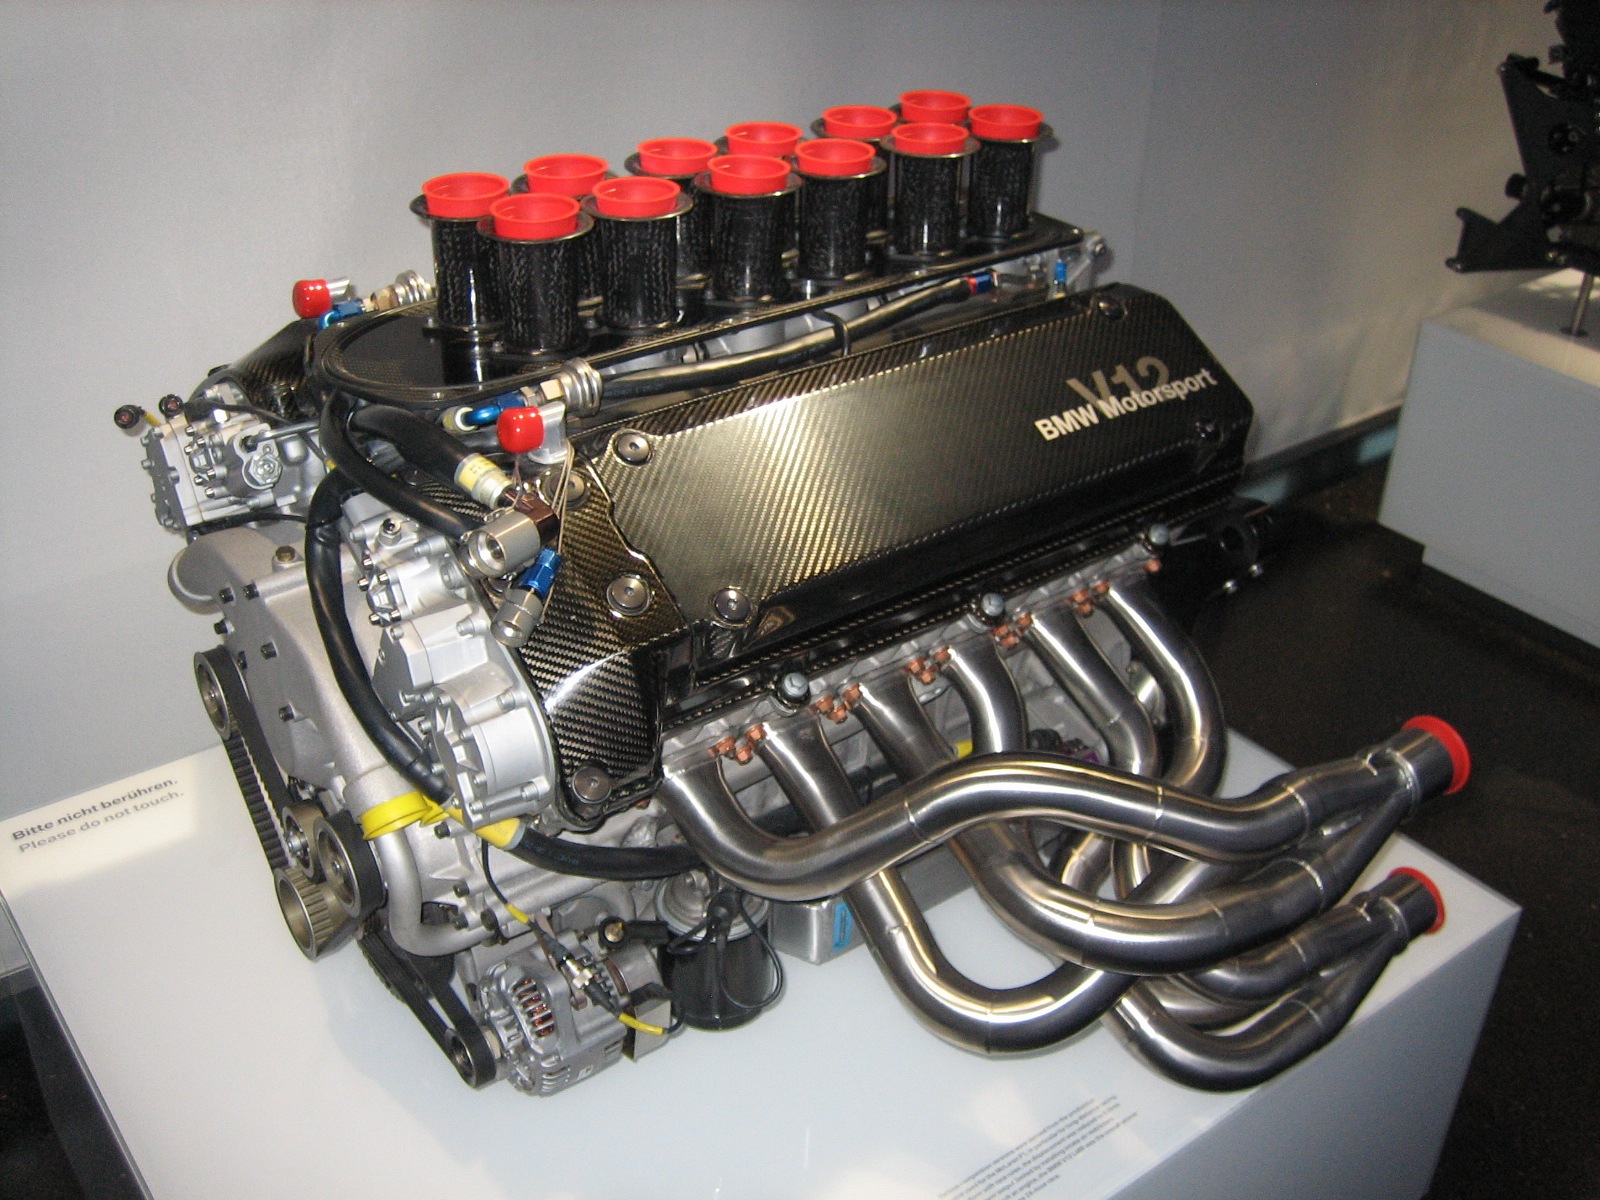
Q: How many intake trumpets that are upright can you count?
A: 12